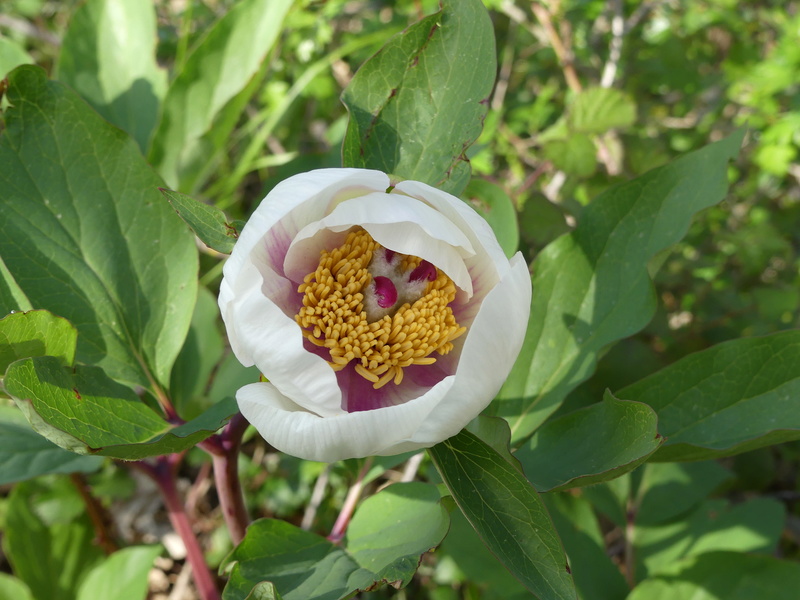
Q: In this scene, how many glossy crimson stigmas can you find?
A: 3